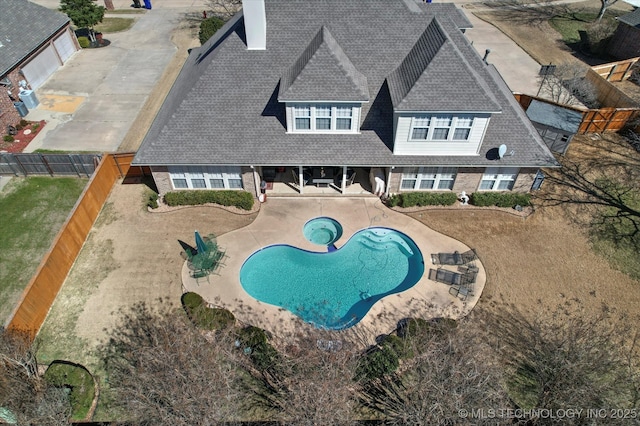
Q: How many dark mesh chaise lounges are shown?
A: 2